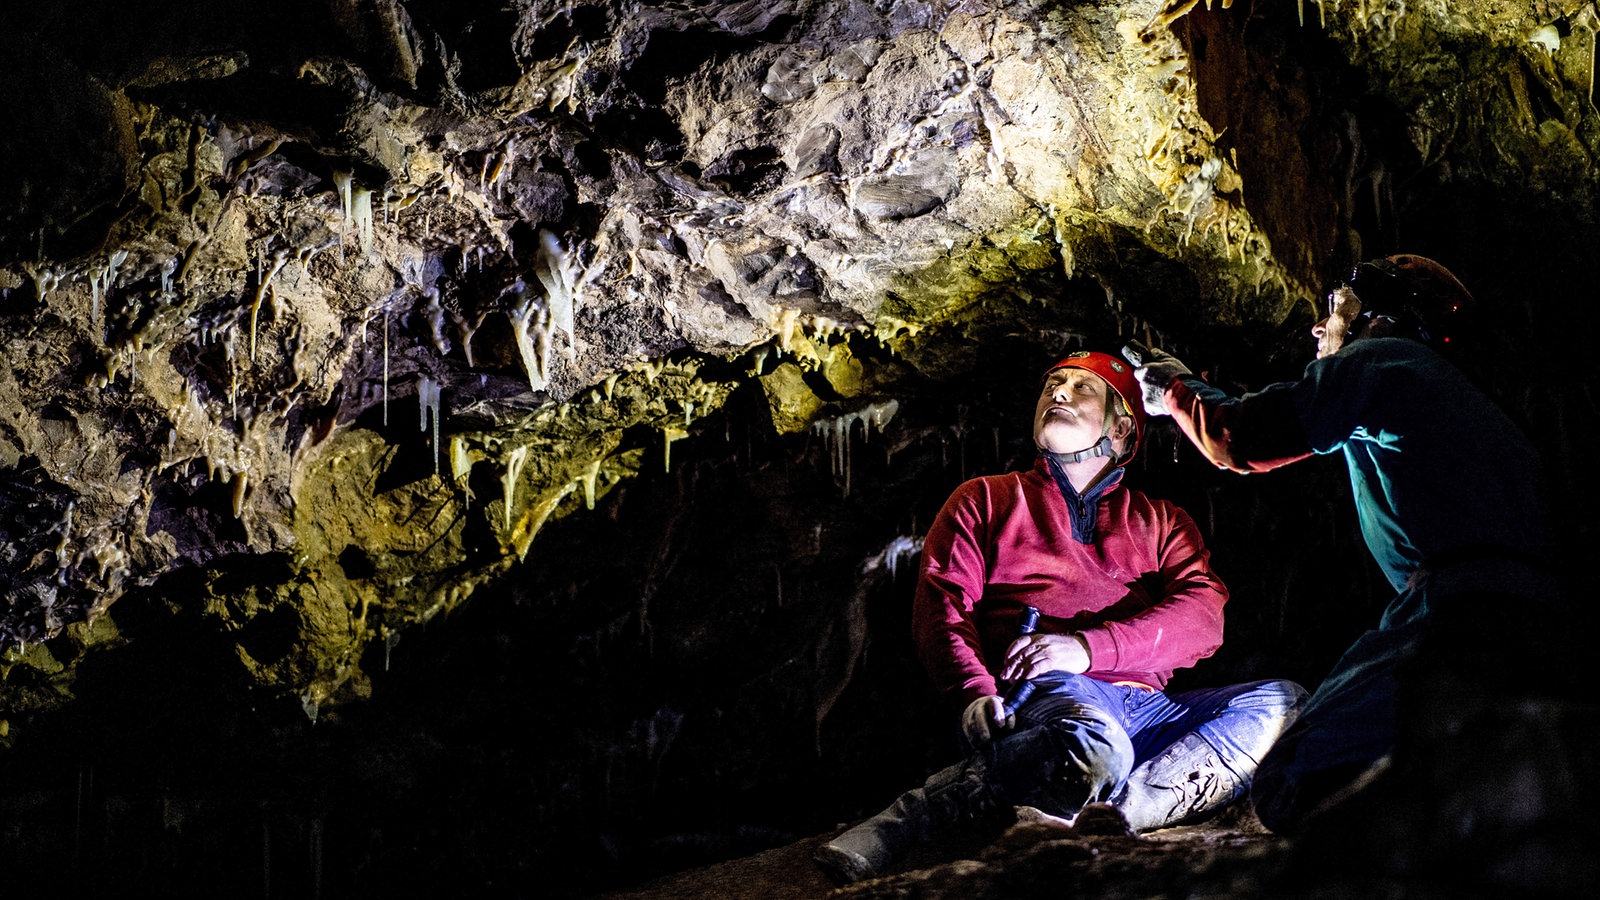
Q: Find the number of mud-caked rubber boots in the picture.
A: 2